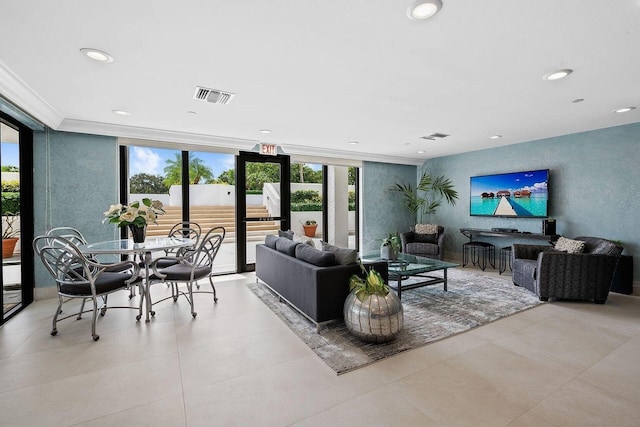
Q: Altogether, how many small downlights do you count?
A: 9